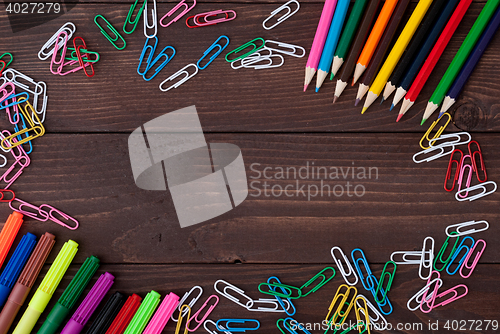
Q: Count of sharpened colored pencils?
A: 12